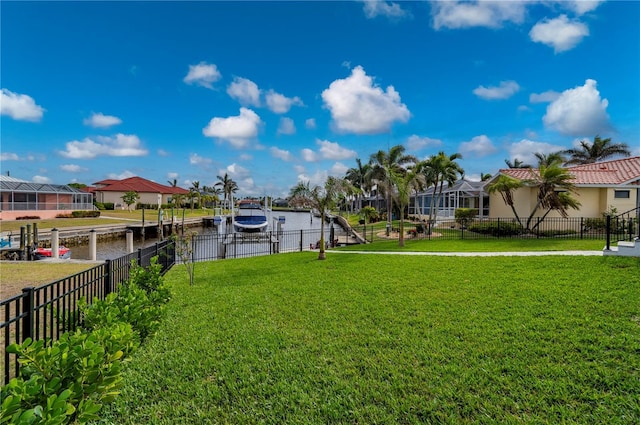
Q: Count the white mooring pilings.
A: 3